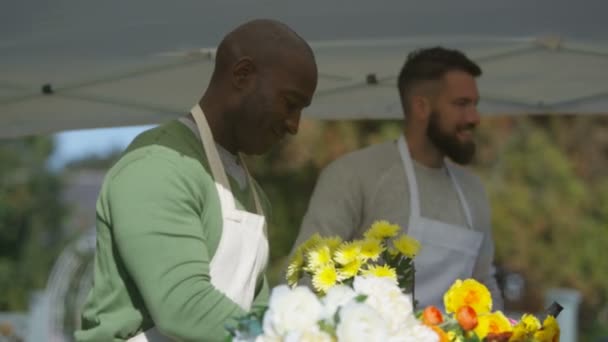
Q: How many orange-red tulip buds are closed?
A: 2